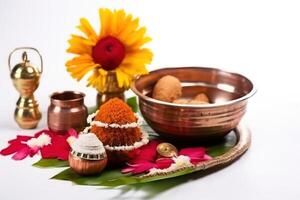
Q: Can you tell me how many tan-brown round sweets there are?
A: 3